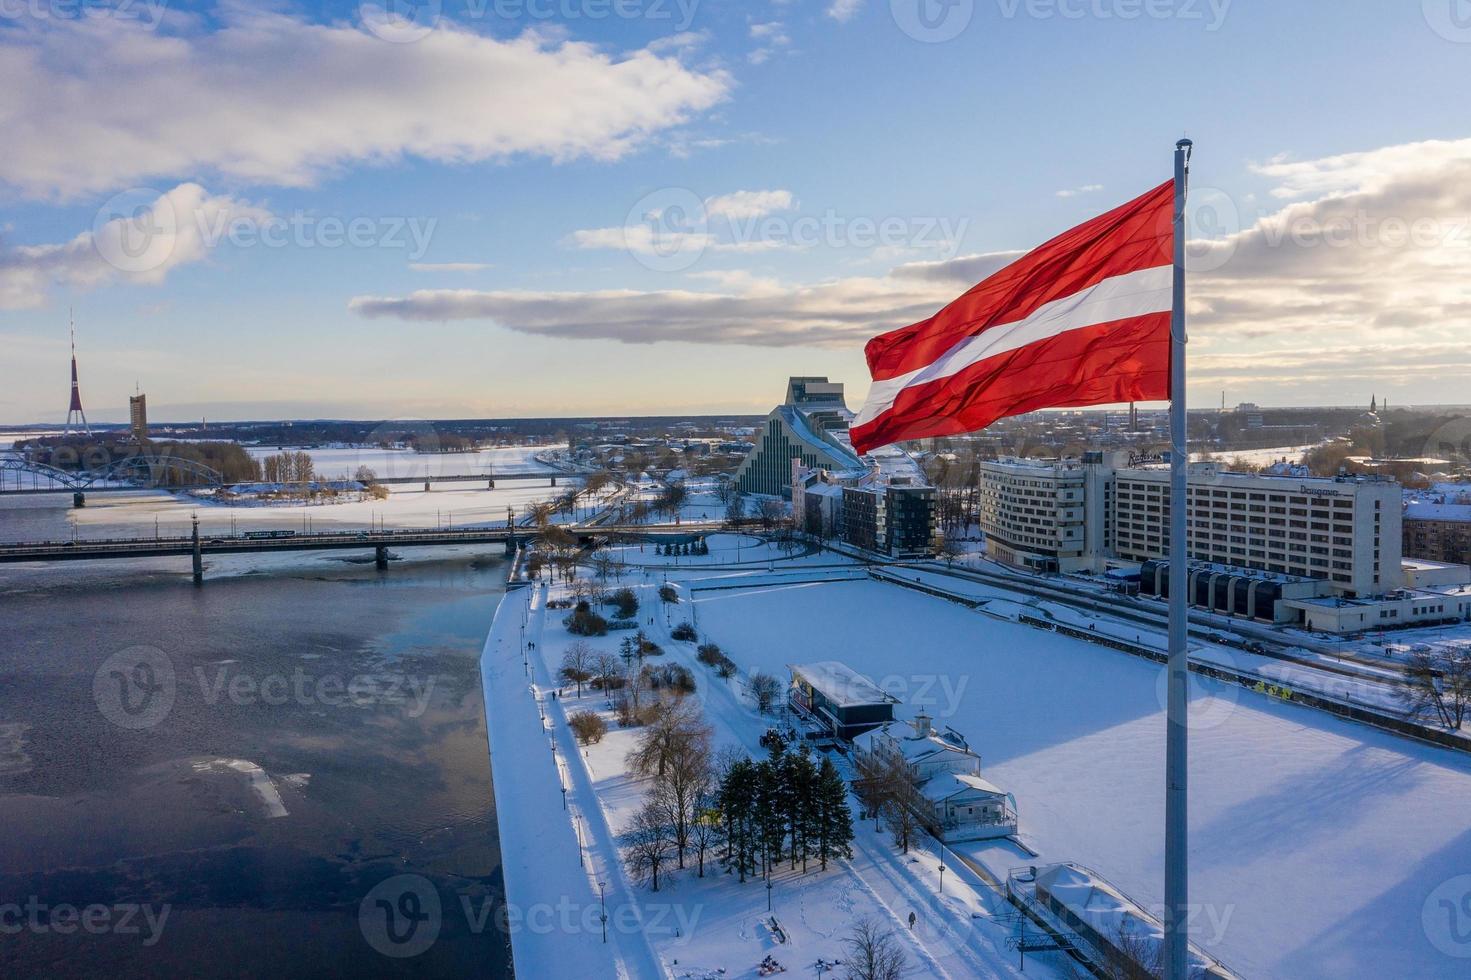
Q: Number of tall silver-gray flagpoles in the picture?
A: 1